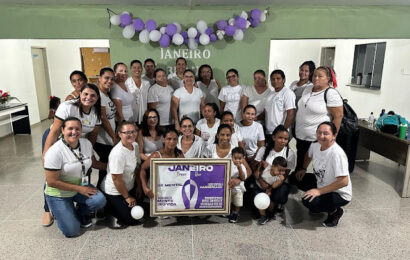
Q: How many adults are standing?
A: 15